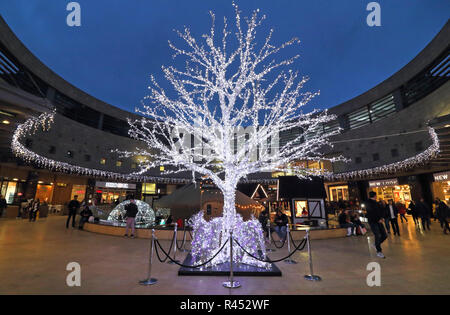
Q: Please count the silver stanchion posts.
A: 7